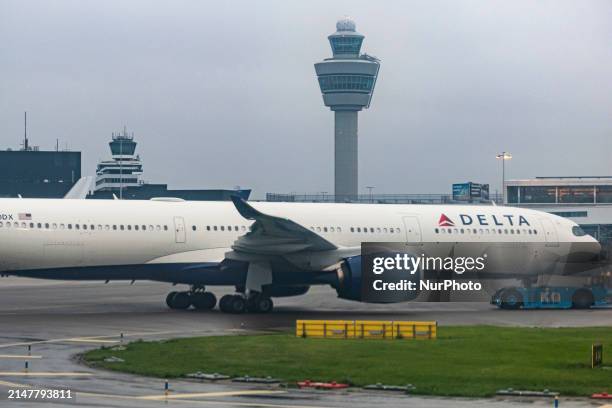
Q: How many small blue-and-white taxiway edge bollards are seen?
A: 5